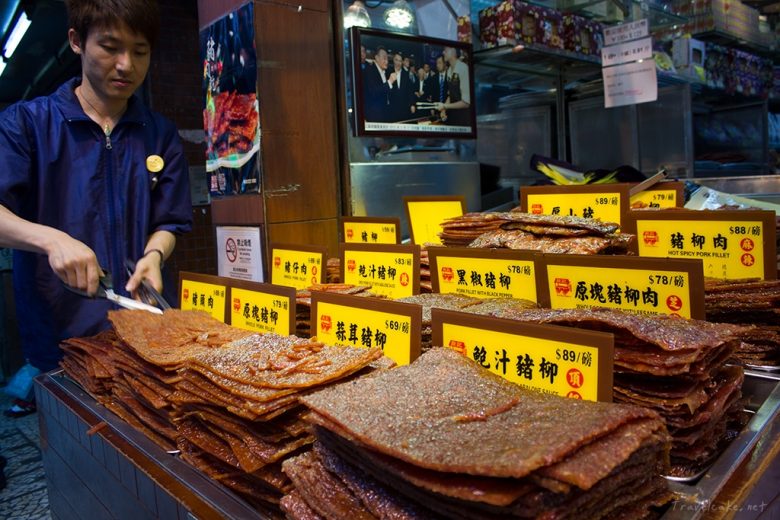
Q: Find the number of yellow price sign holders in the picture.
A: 13